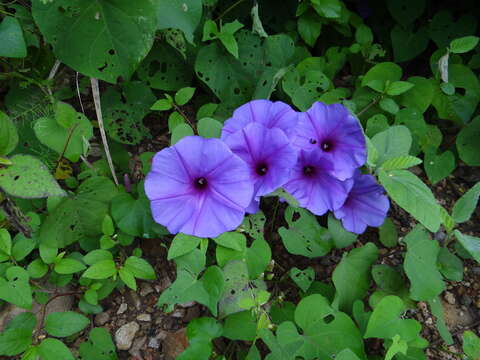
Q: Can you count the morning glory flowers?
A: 6